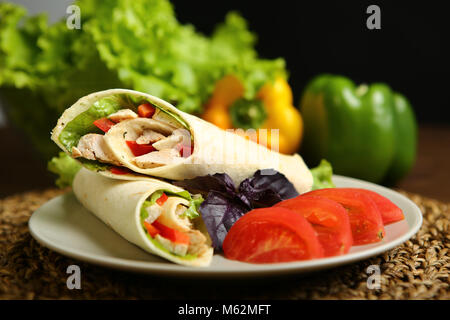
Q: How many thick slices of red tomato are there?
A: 4